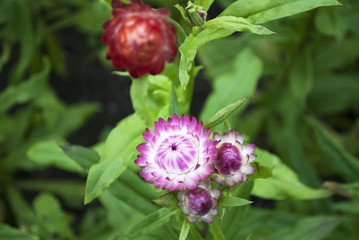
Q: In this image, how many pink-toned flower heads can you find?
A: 3